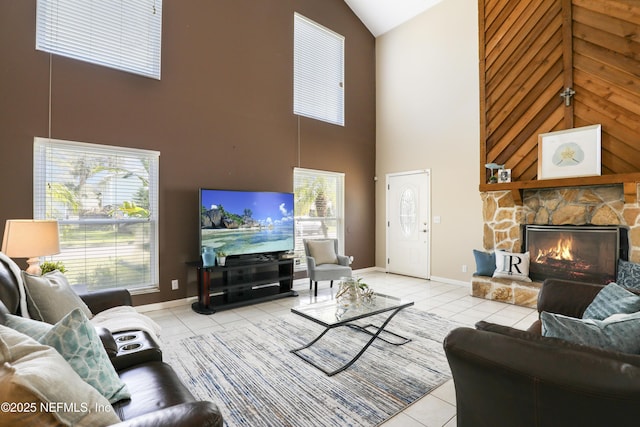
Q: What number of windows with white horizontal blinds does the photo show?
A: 4